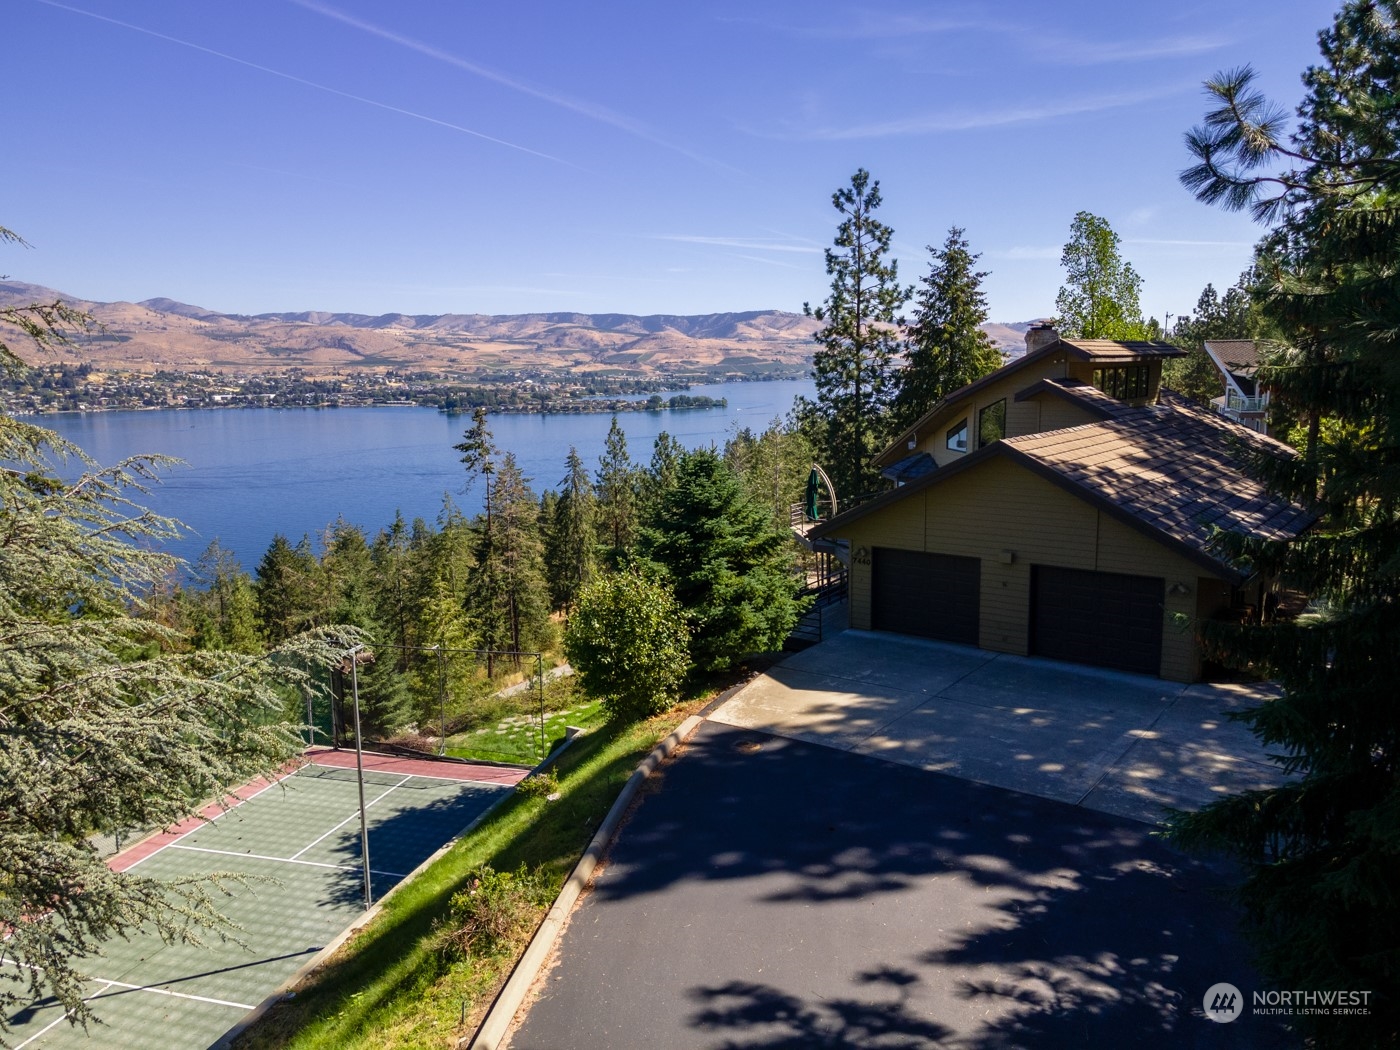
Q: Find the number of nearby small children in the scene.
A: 0